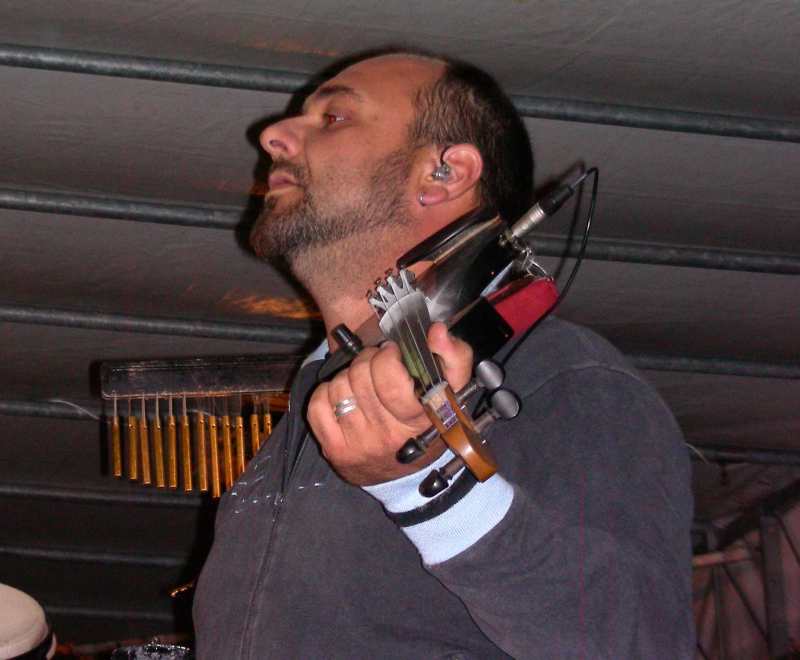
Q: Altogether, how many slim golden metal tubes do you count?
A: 12